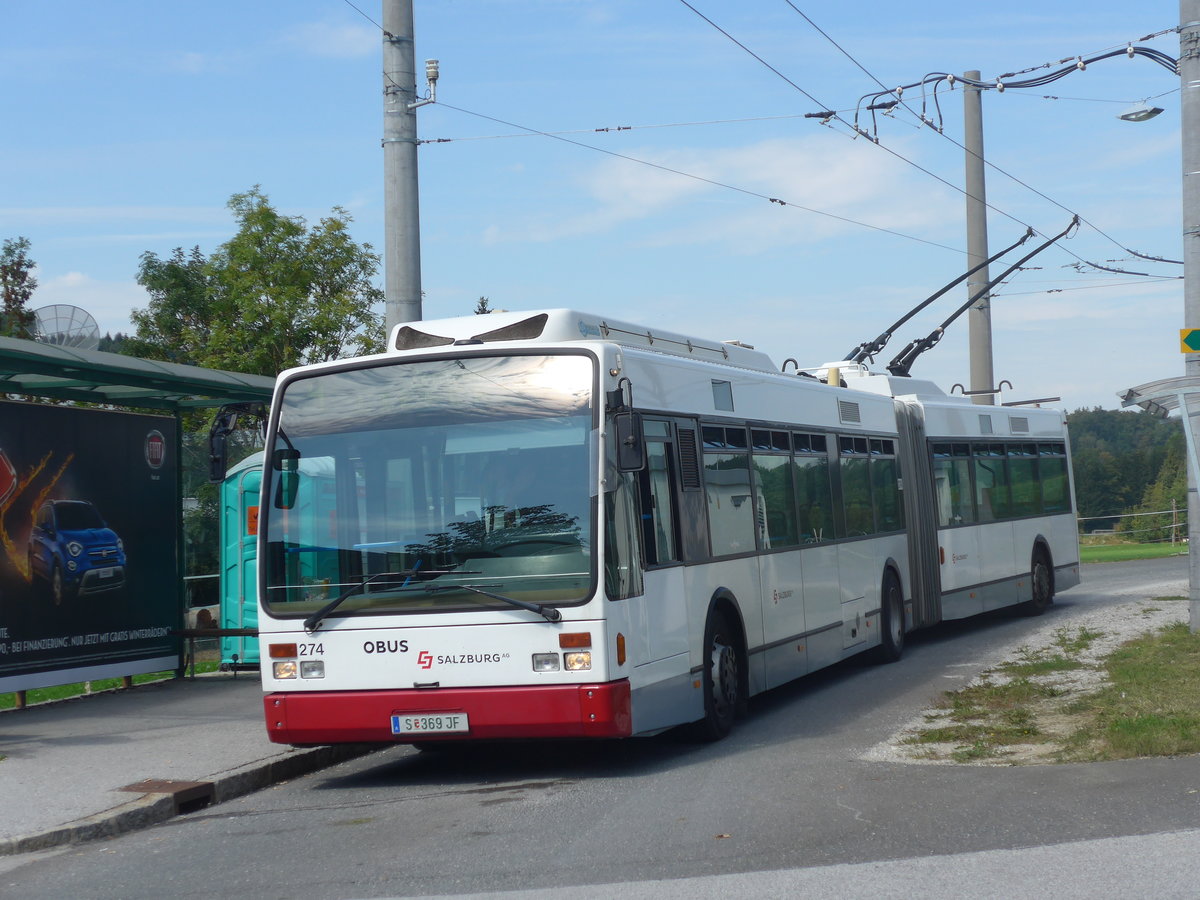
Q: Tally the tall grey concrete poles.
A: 3